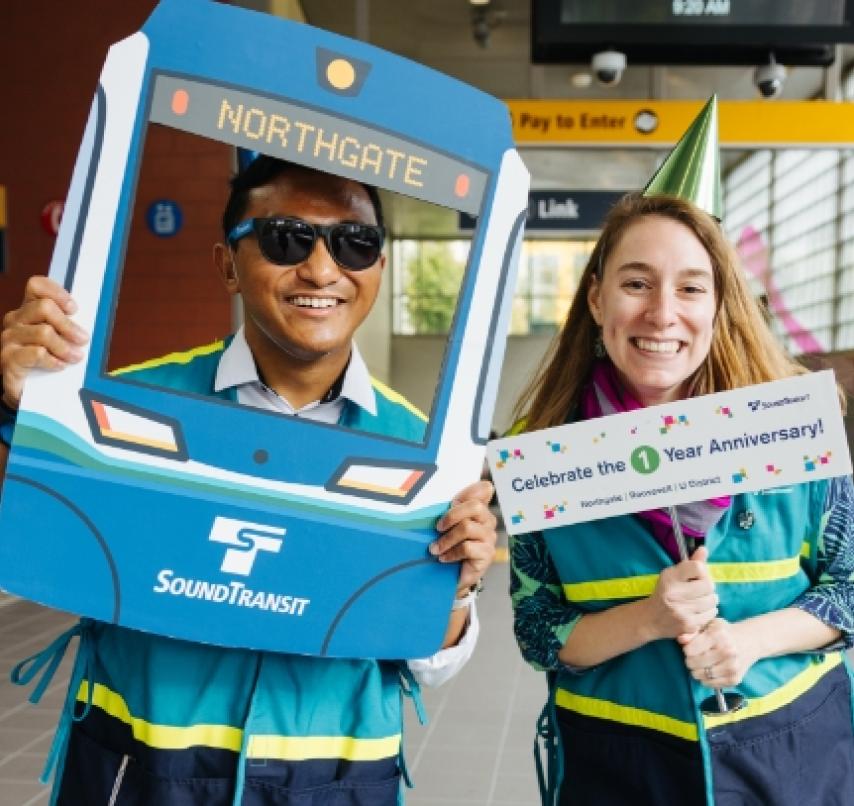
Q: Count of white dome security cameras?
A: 2